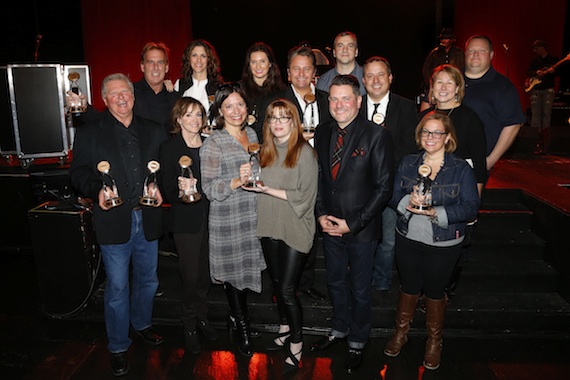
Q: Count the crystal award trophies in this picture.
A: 10